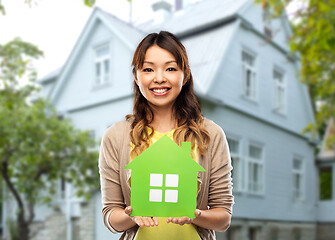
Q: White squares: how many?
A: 4